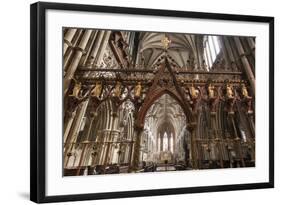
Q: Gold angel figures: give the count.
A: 8